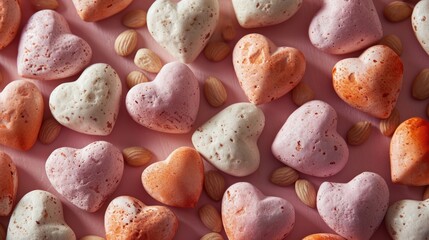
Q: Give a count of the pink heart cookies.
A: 7